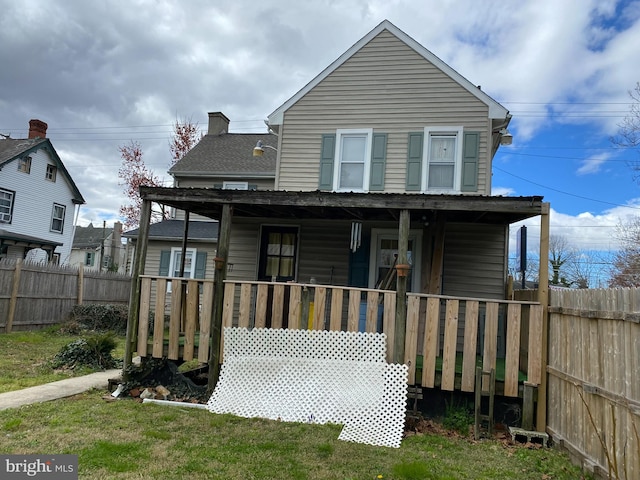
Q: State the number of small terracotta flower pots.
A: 2